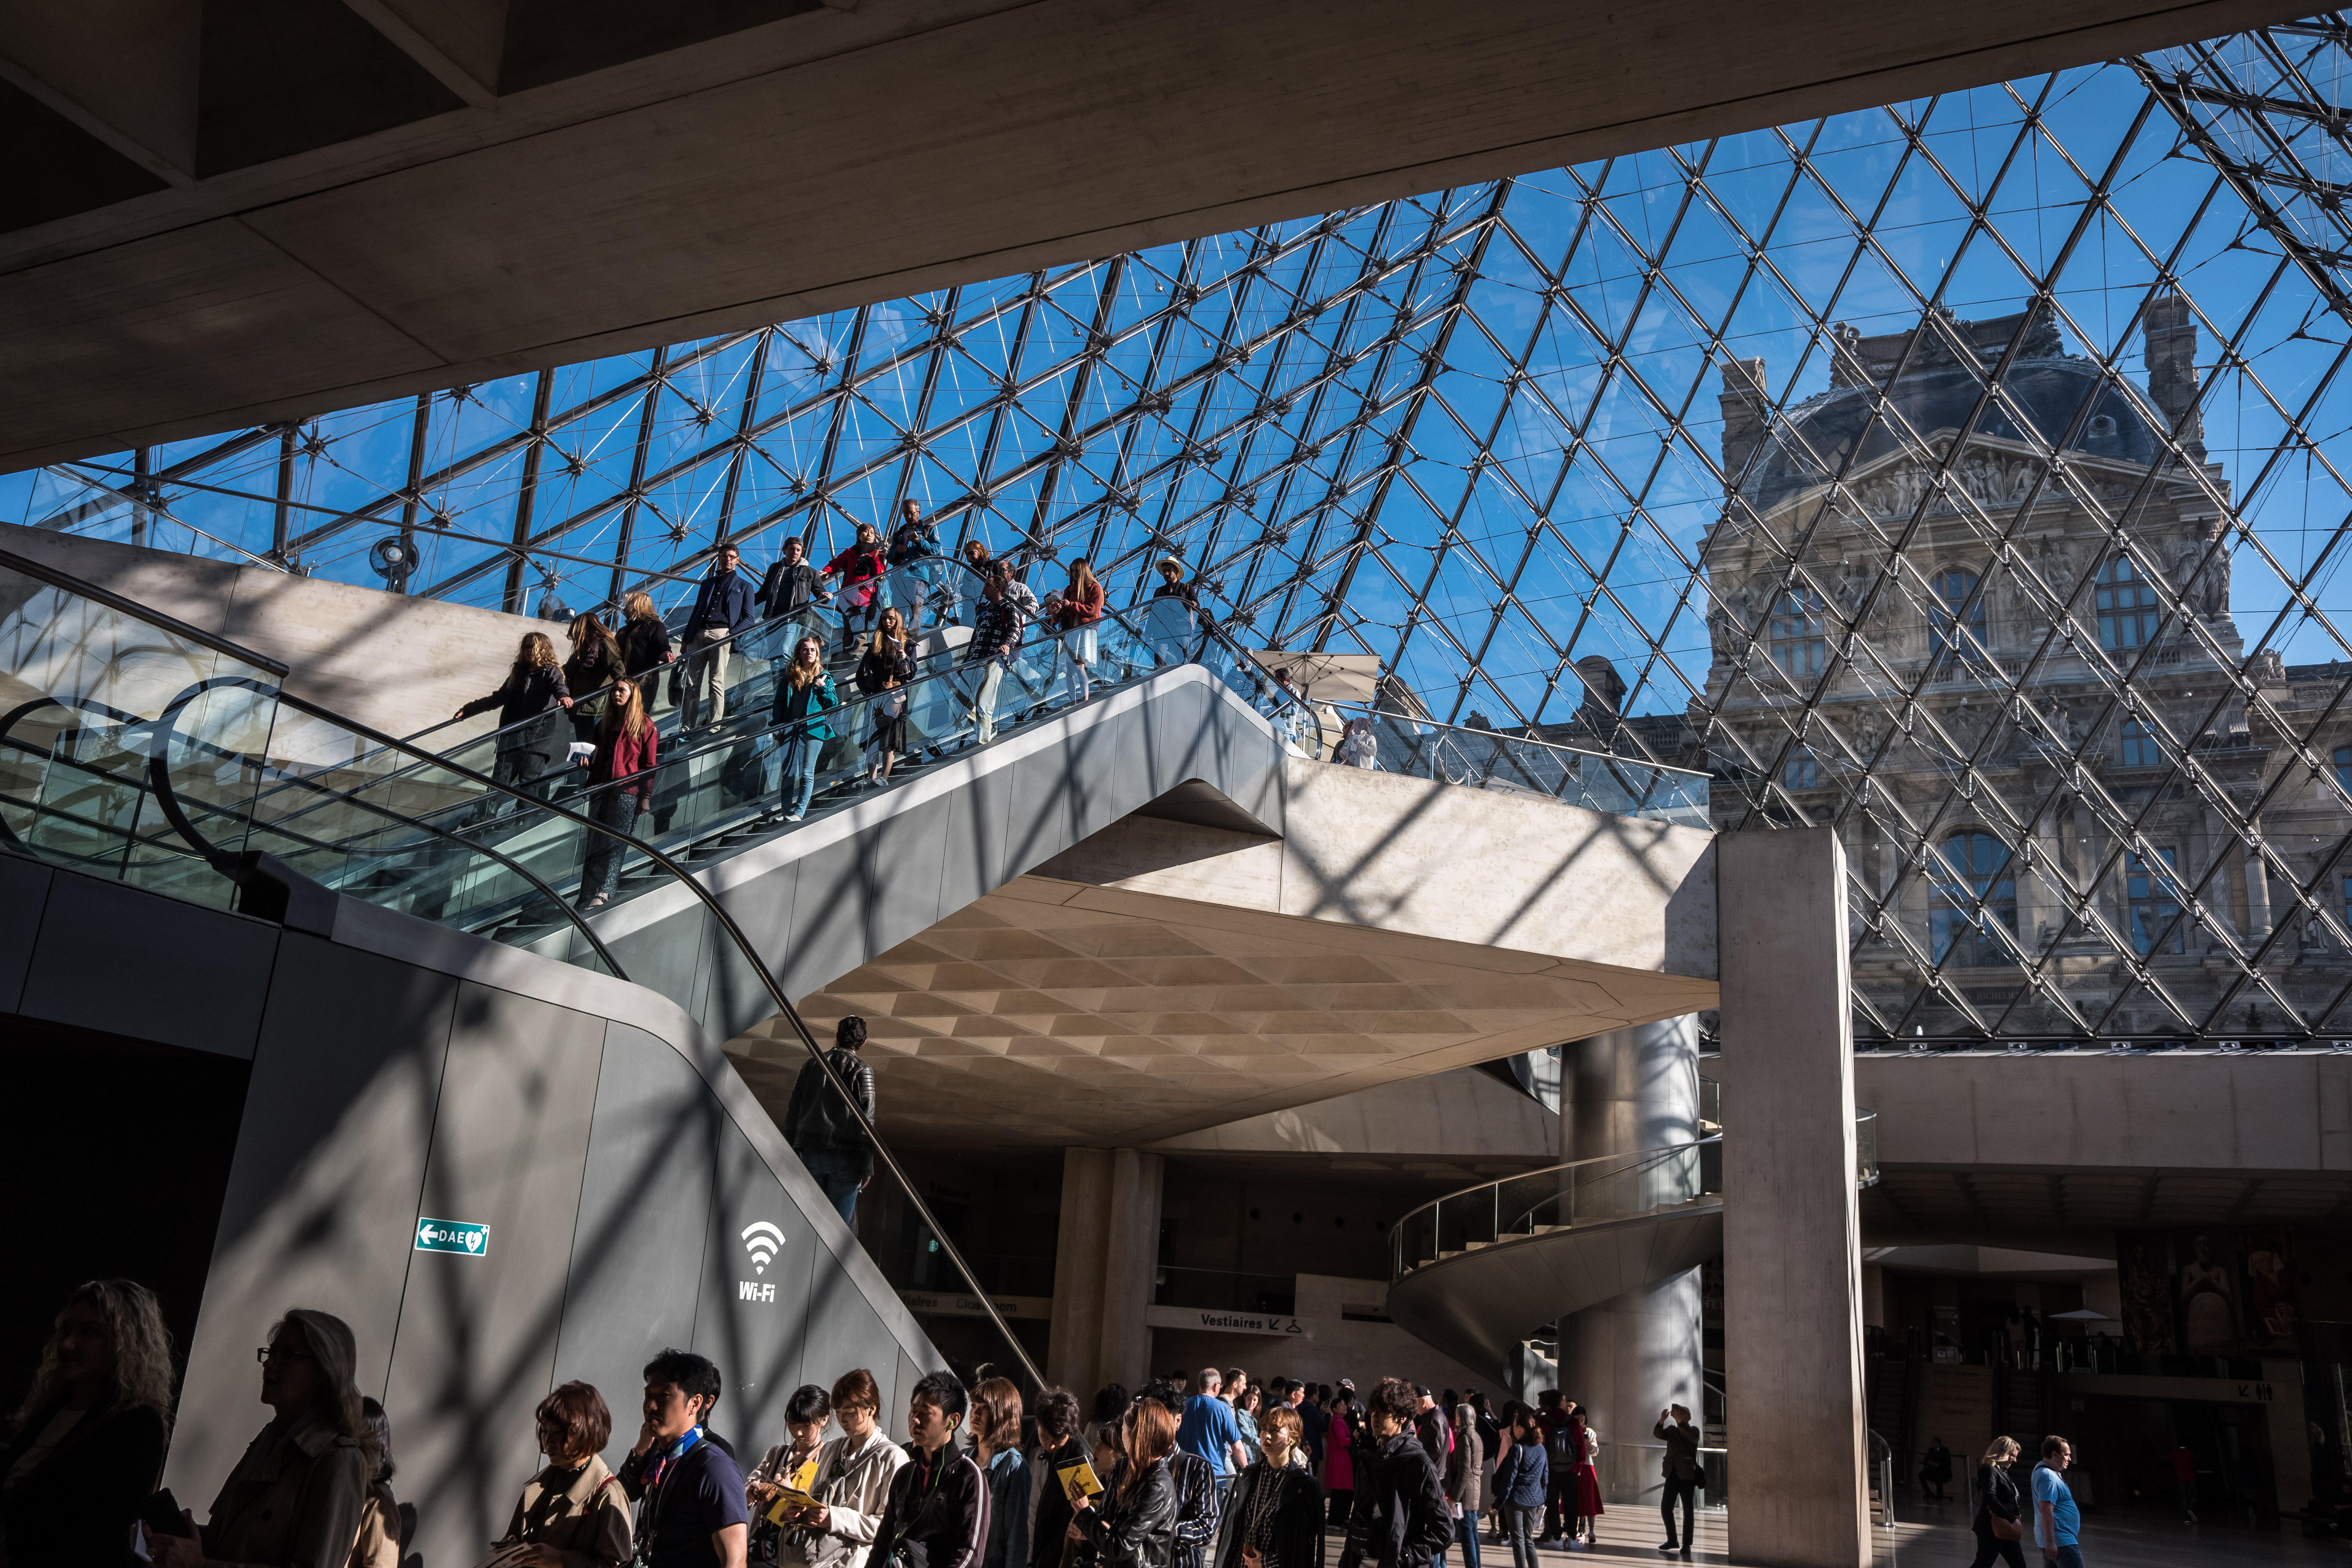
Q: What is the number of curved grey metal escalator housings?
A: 2